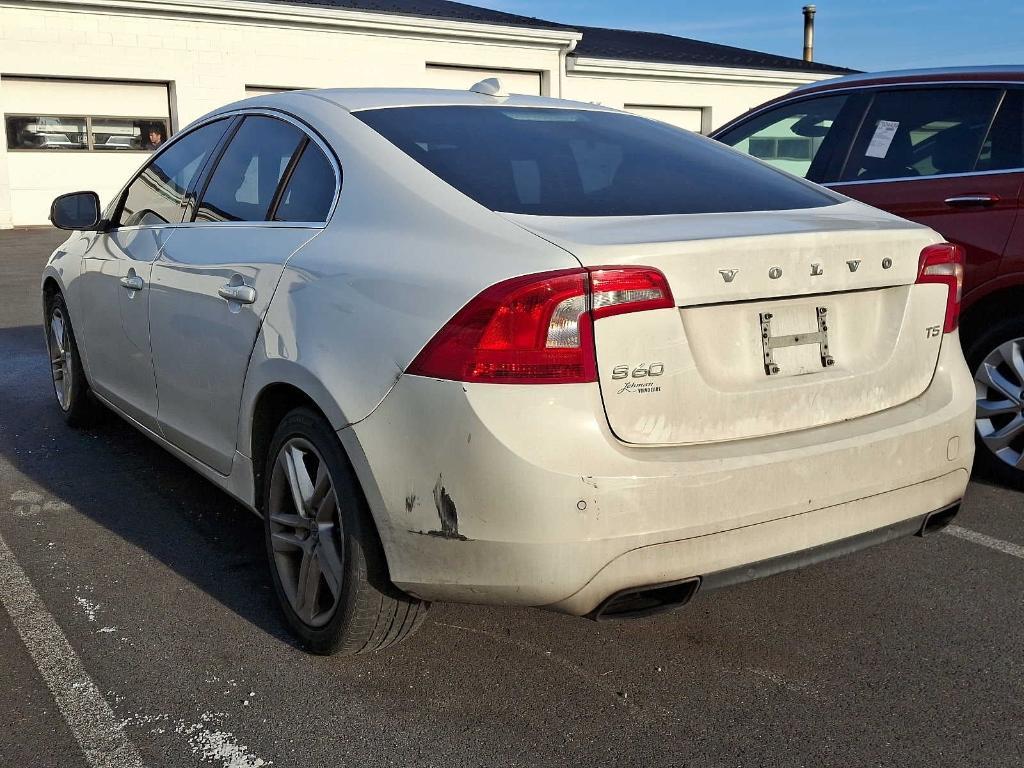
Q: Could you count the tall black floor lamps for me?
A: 0